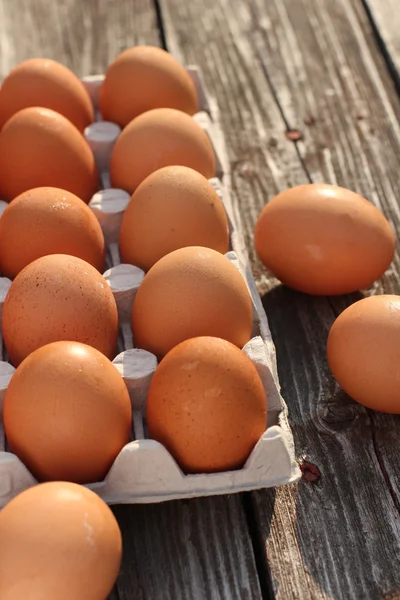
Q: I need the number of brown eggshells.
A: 13